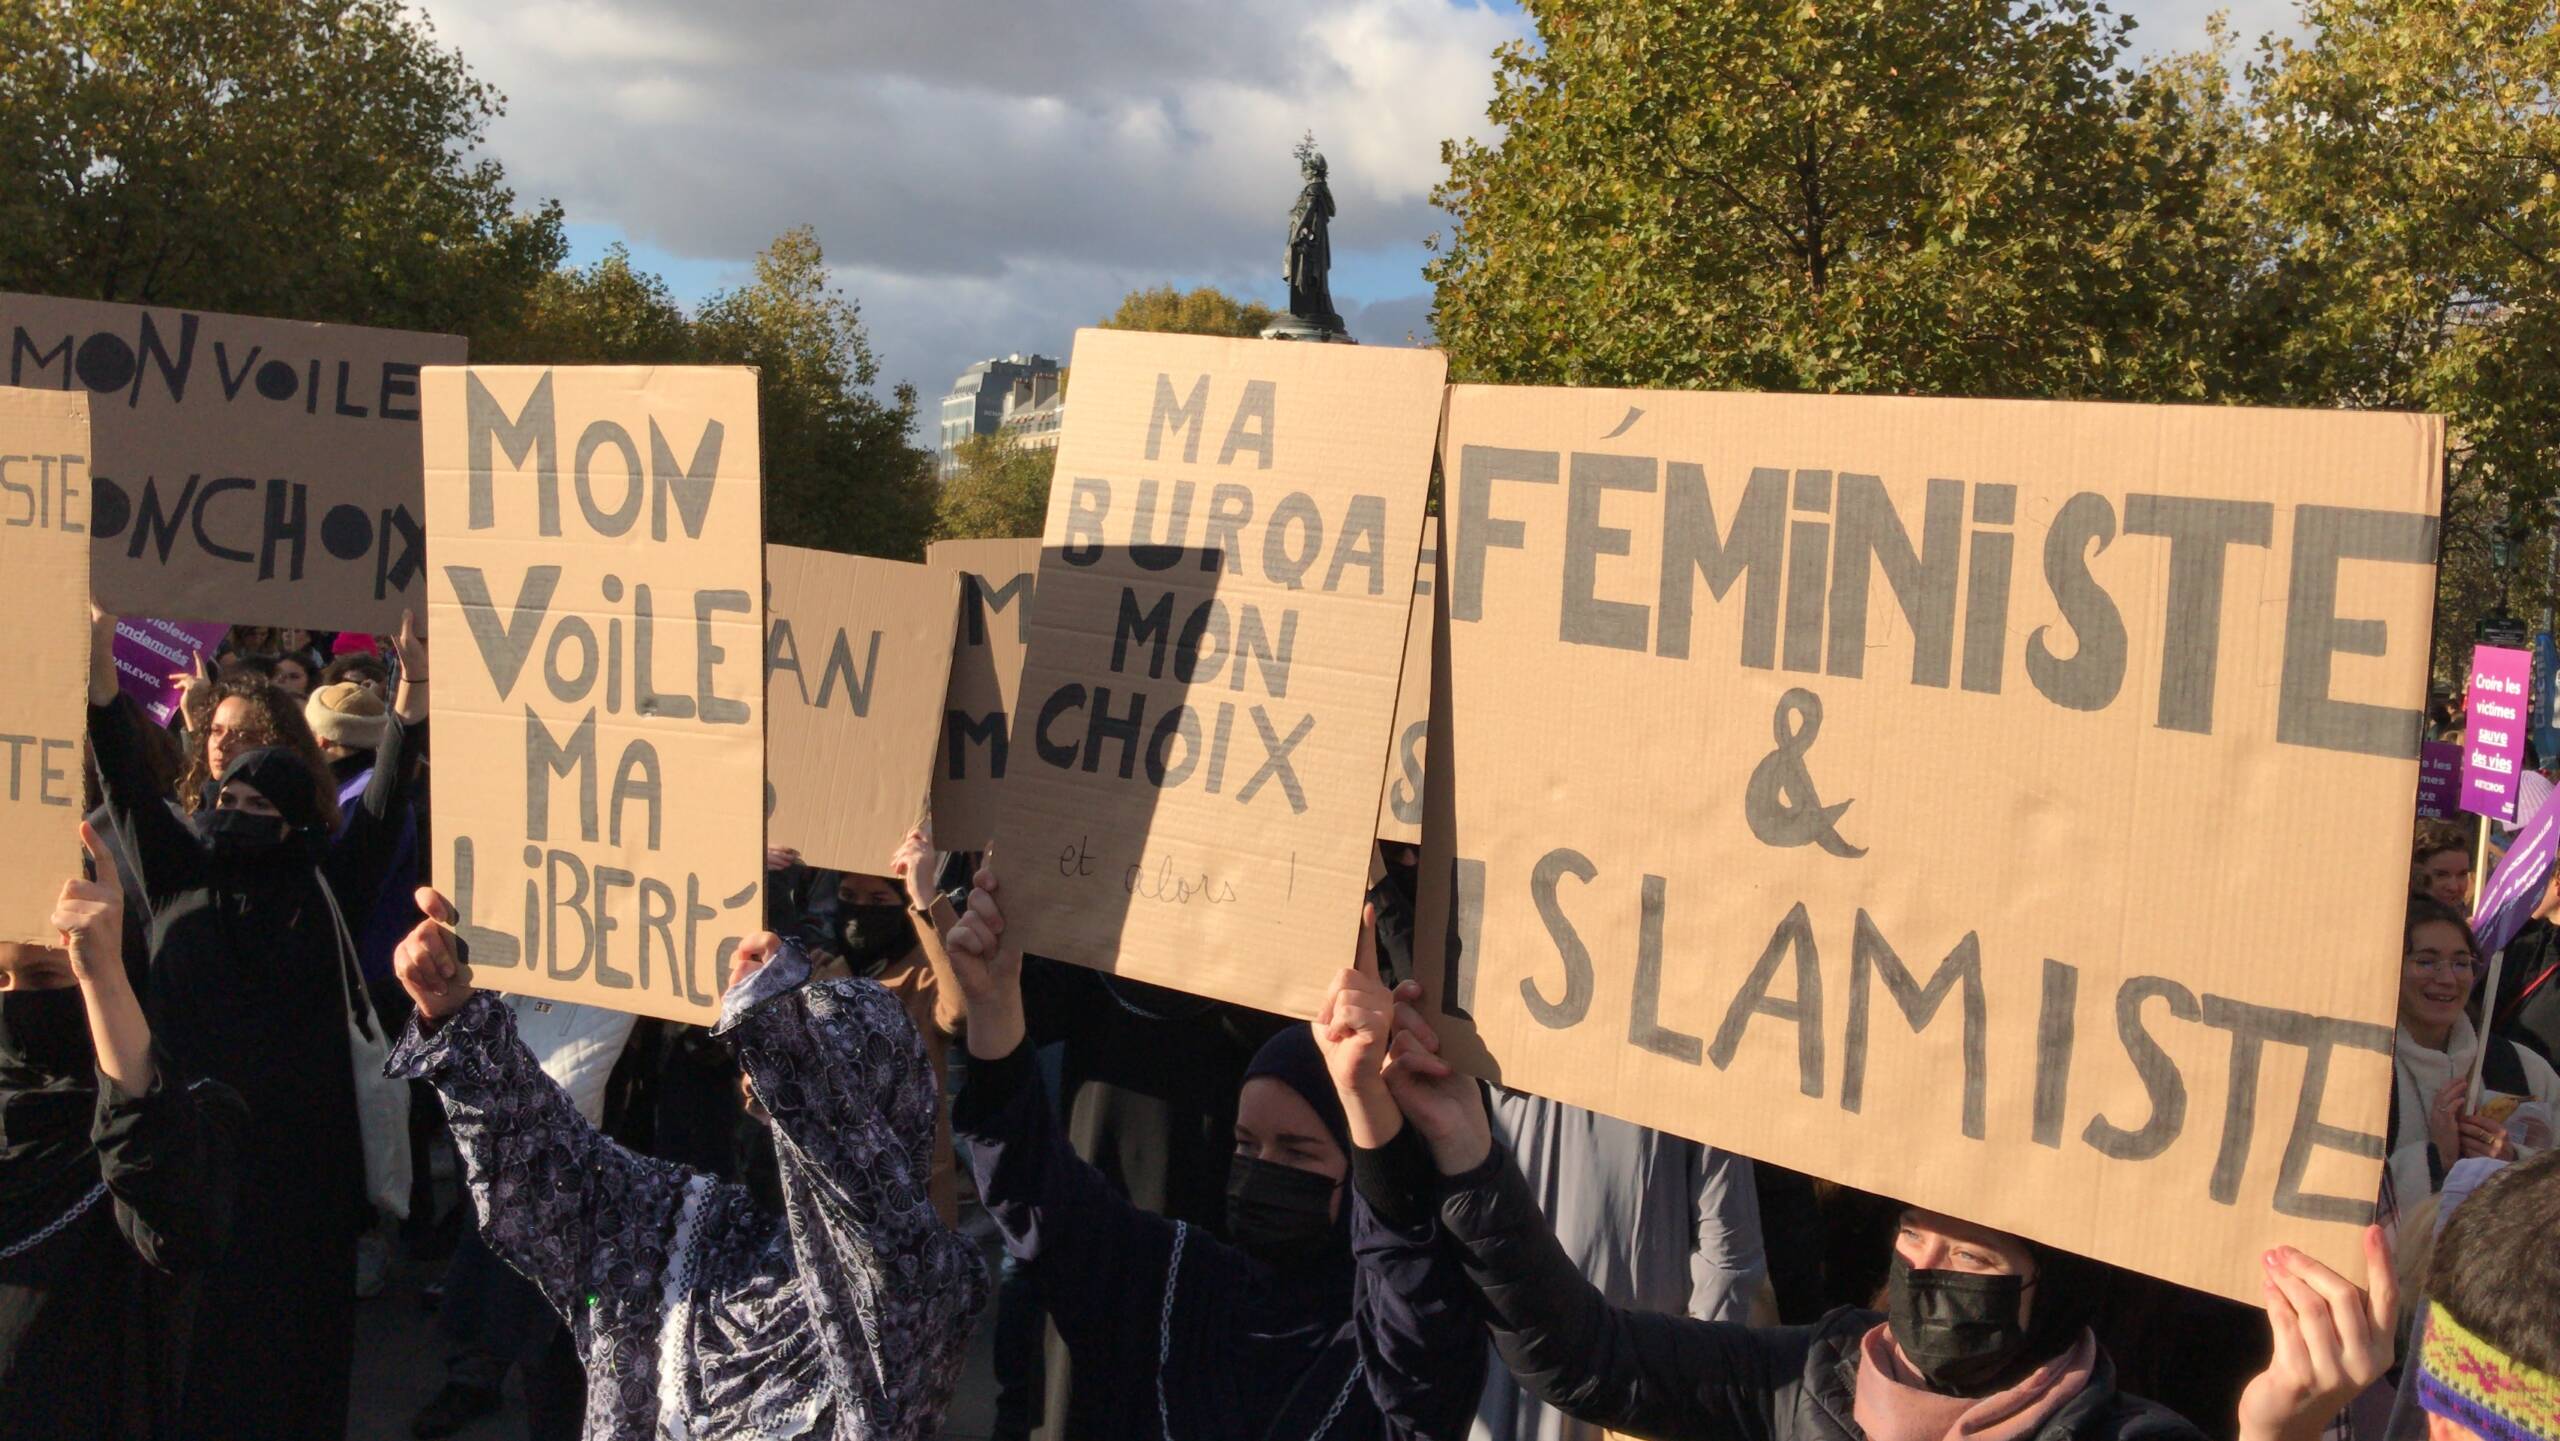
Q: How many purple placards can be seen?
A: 4